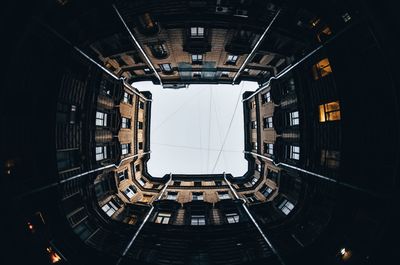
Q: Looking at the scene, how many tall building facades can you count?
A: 4